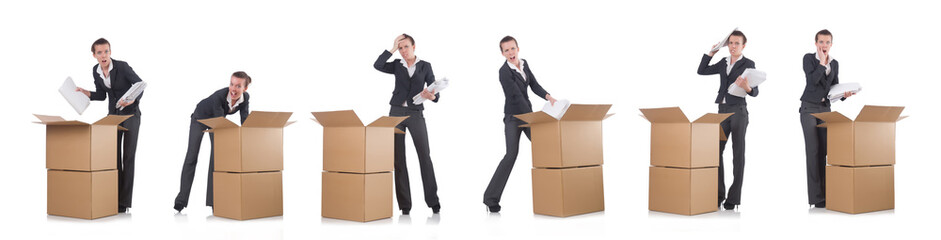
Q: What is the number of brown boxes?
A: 12